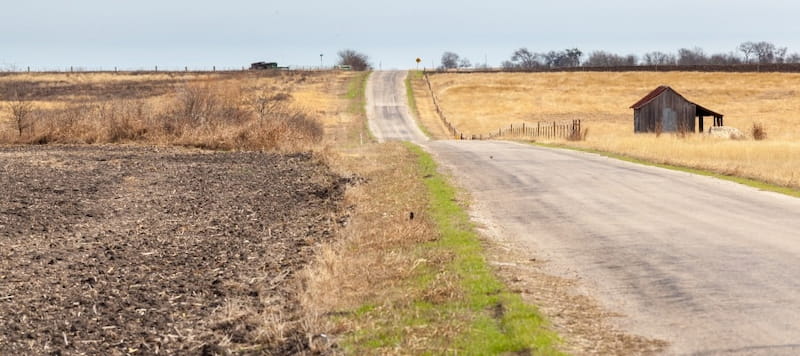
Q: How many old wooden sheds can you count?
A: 1